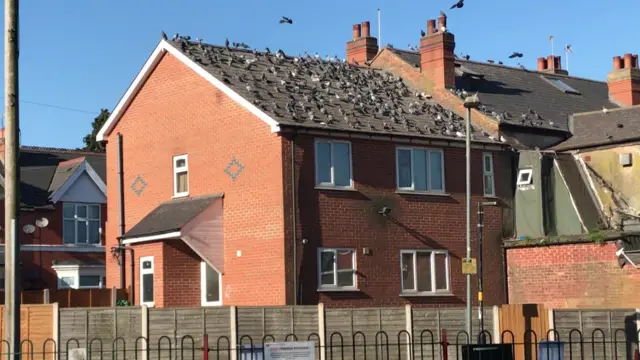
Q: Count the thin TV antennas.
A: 3